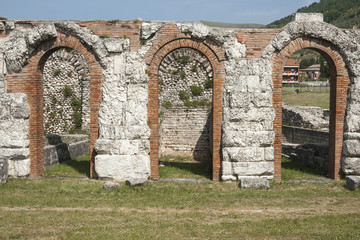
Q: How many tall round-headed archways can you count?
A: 3